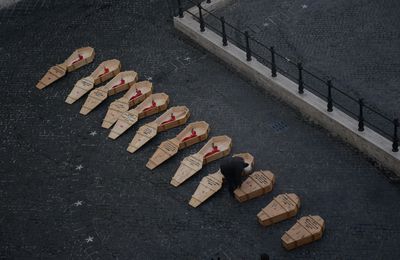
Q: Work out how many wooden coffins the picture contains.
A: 12